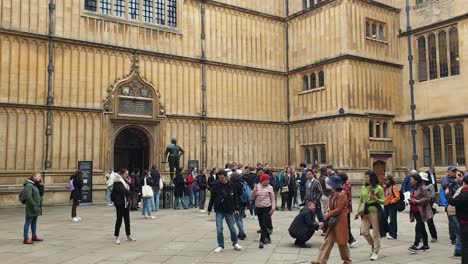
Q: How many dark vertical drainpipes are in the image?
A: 4